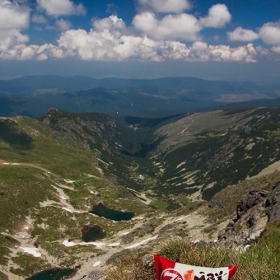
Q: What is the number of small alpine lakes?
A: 3